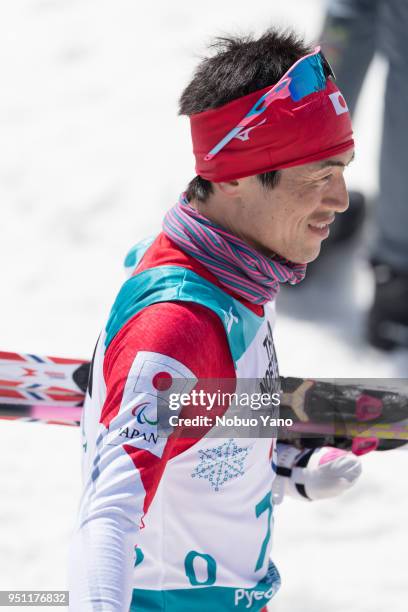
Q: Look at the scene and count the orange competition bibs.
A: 0